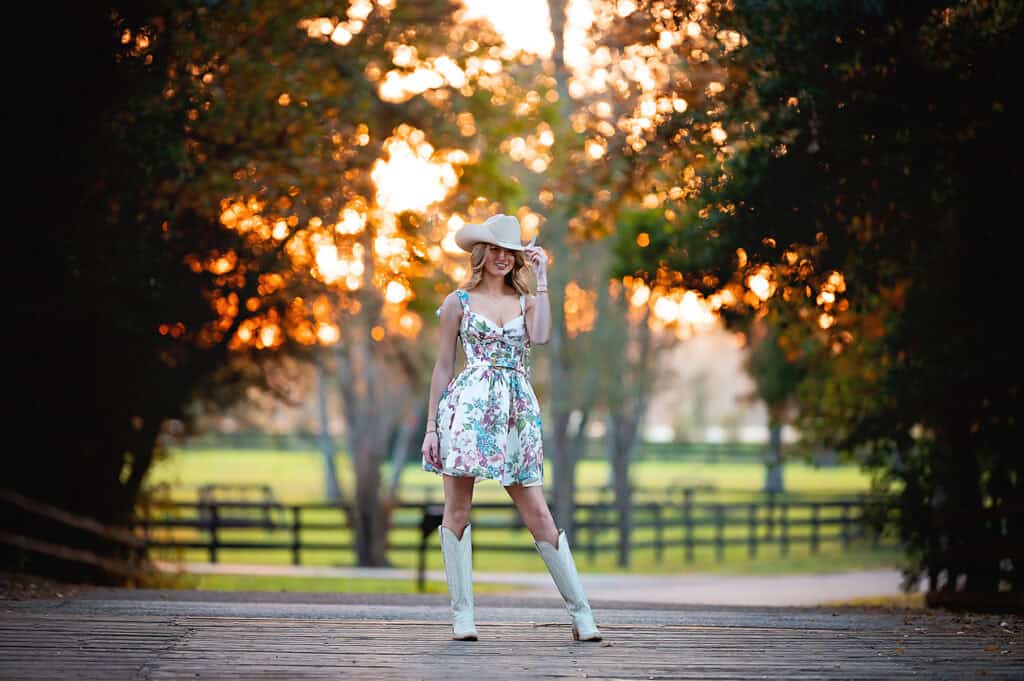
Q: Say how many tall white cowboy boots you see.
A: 2